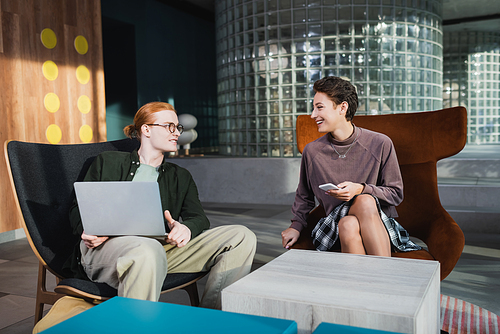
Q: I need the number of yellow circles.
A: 8